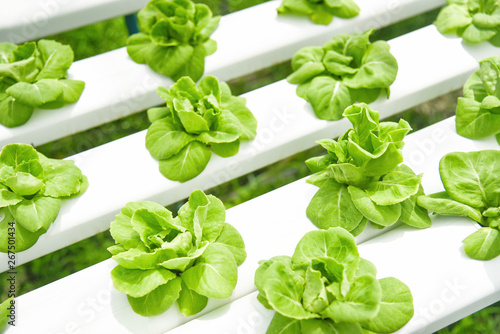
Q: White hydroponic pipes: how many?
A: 5